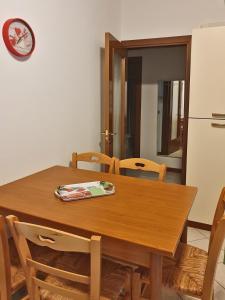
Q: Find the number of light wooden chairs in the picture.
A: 5